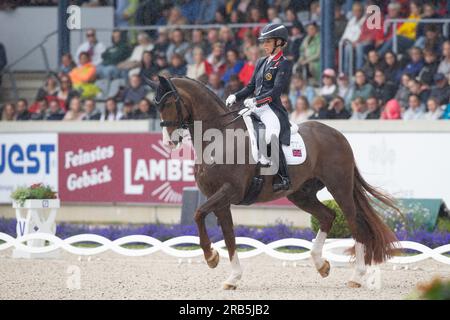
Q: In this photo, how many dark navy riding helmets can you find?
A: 1